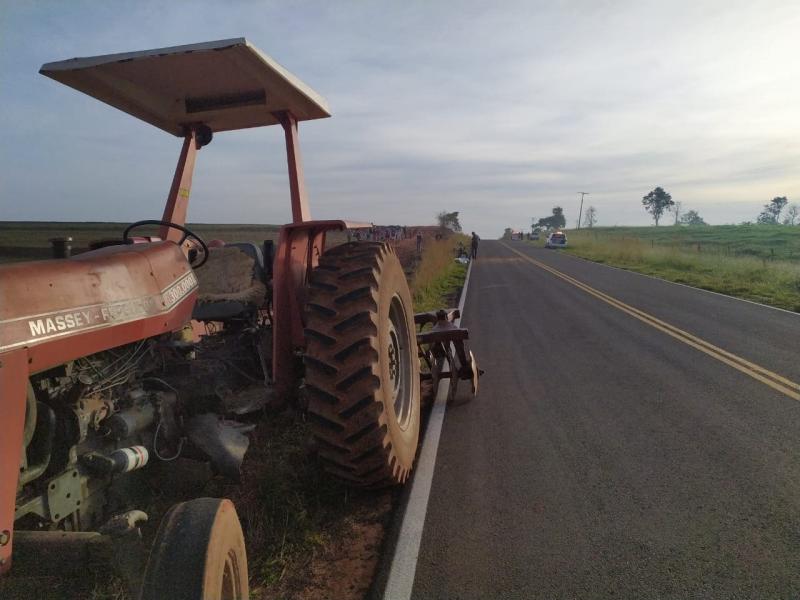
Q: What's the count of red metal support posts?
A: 2